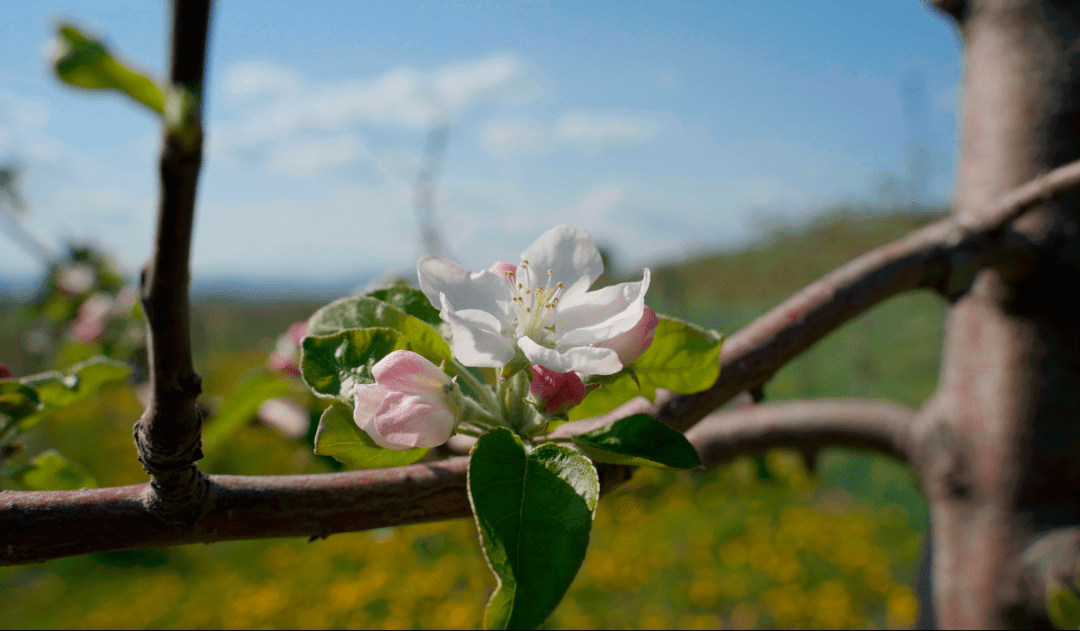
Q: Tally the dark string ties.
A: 0